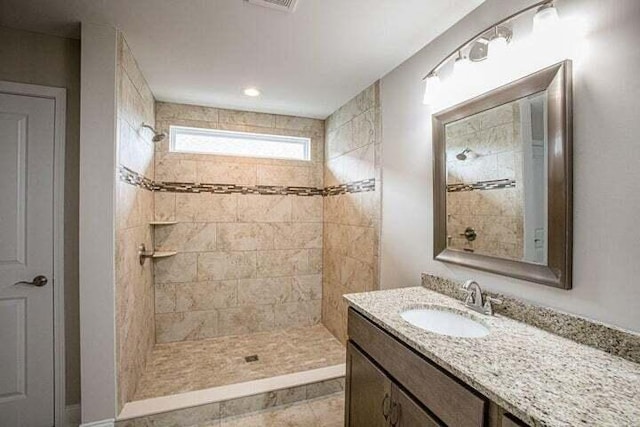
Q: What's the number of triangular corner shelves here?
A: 2